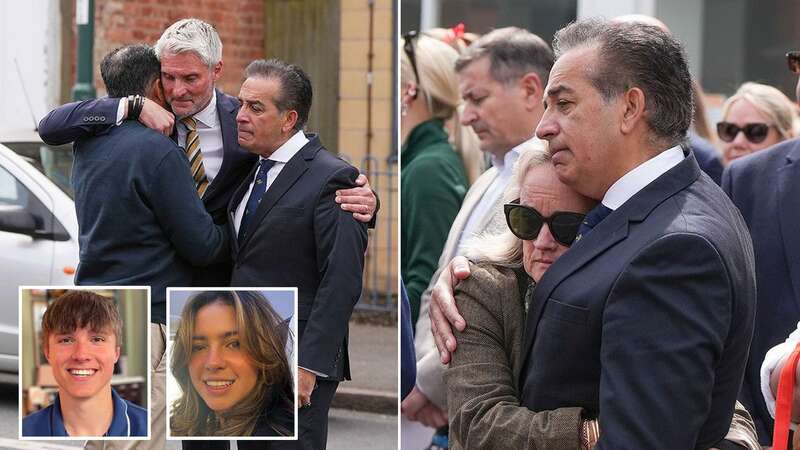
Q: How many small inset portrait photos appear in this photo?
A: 2